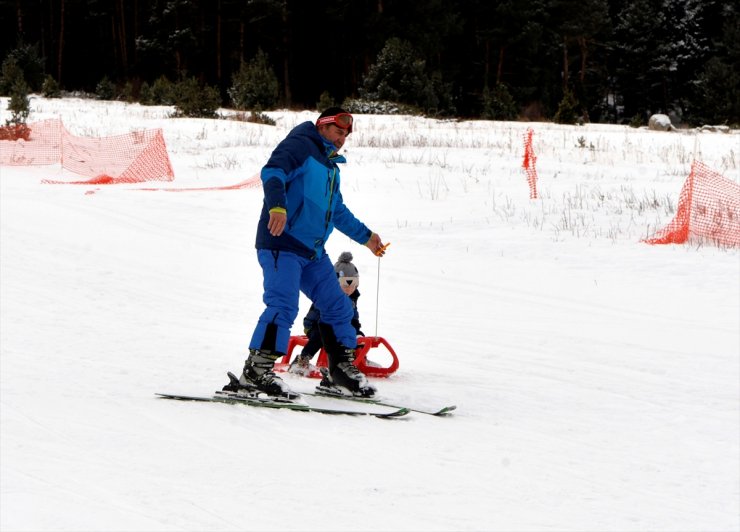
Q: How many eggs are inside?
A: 0